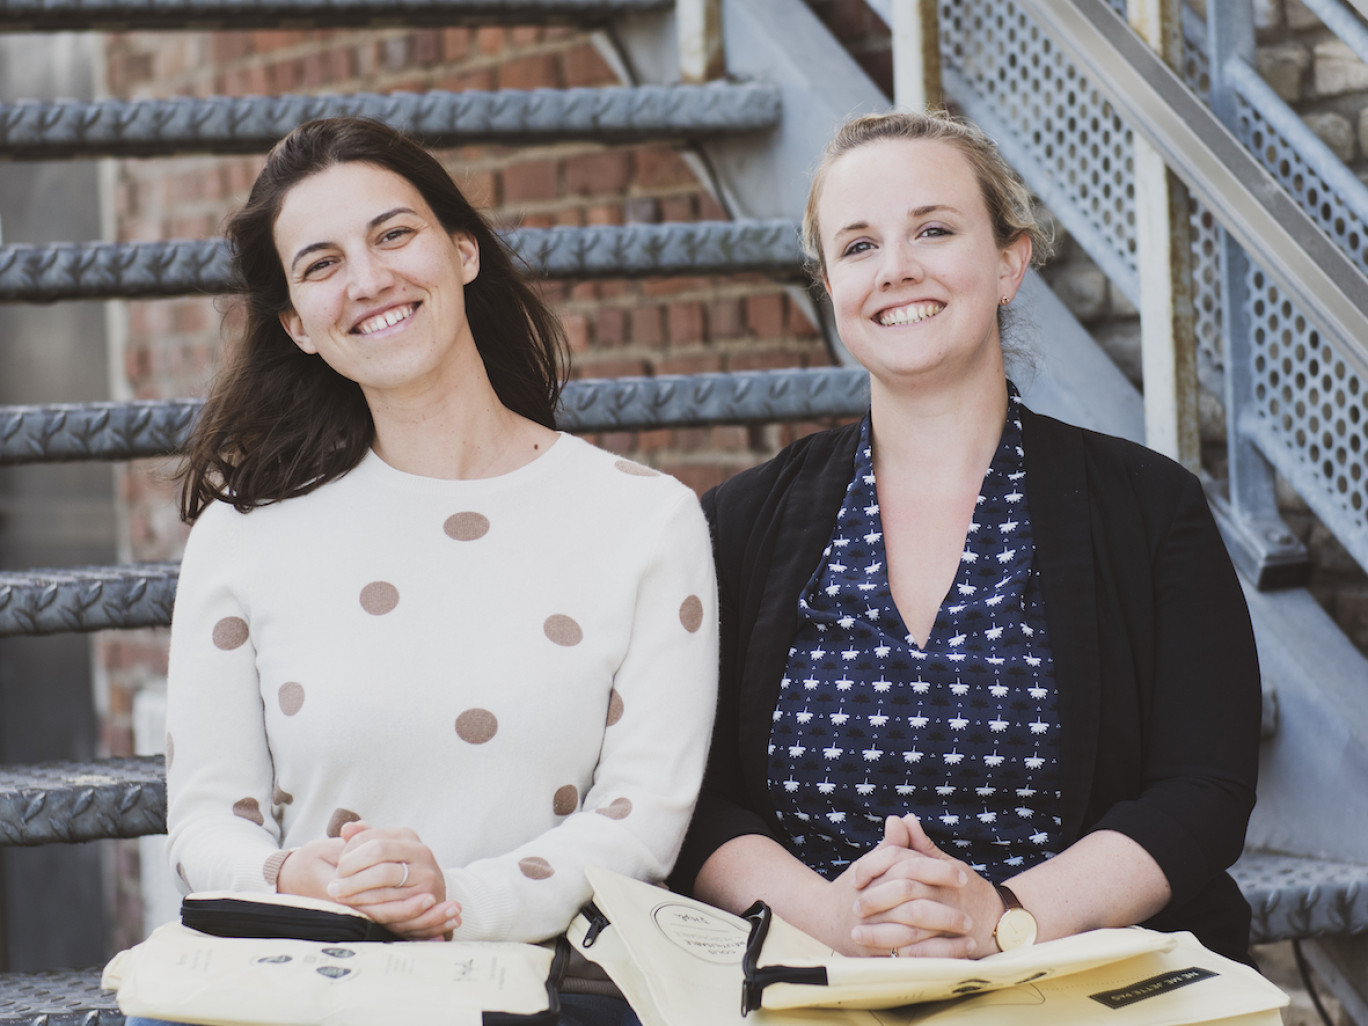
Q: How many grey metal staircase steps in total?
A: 7